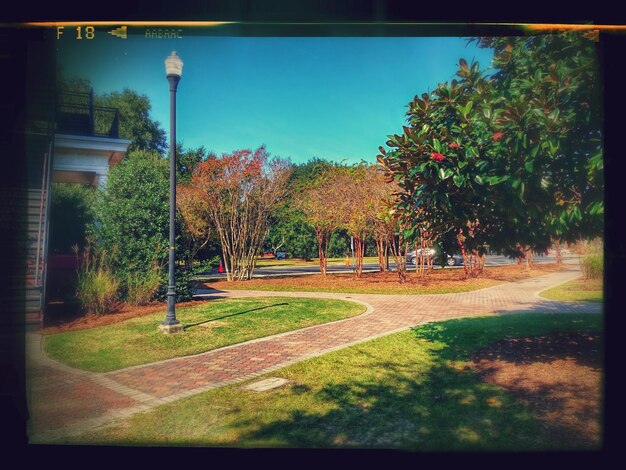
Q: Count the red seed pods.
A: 3